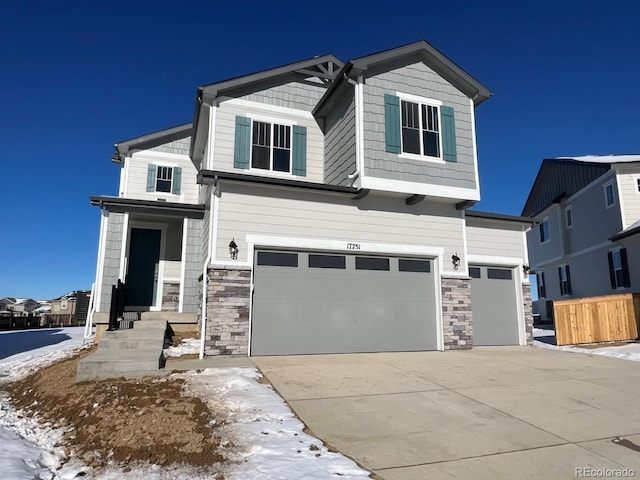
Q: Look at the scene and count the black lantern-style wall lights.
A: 3